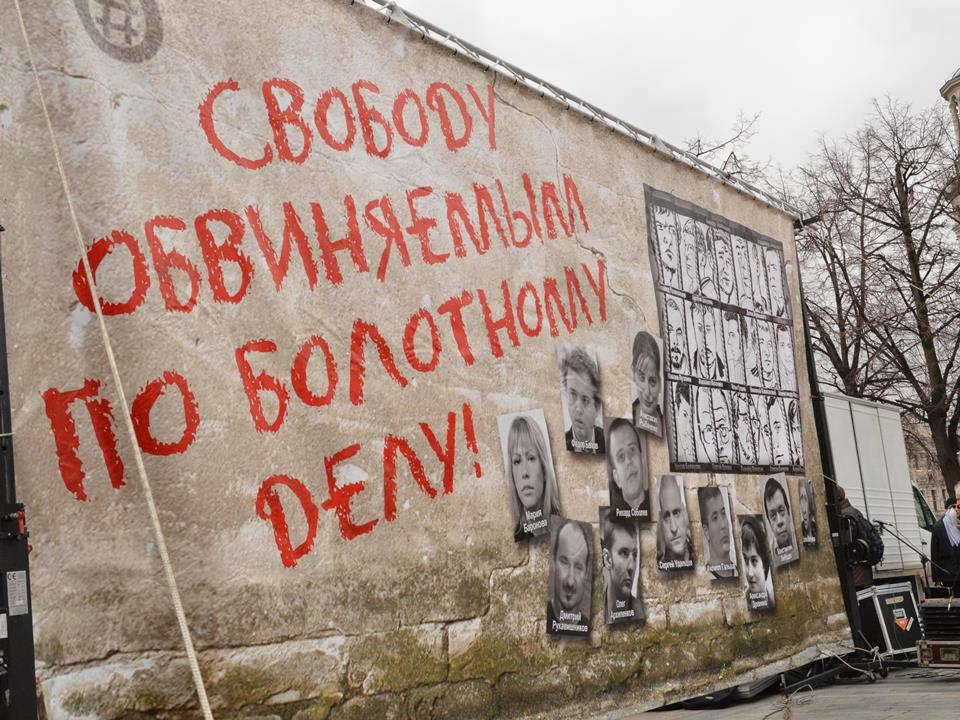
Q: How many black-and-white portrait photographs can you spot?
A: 11